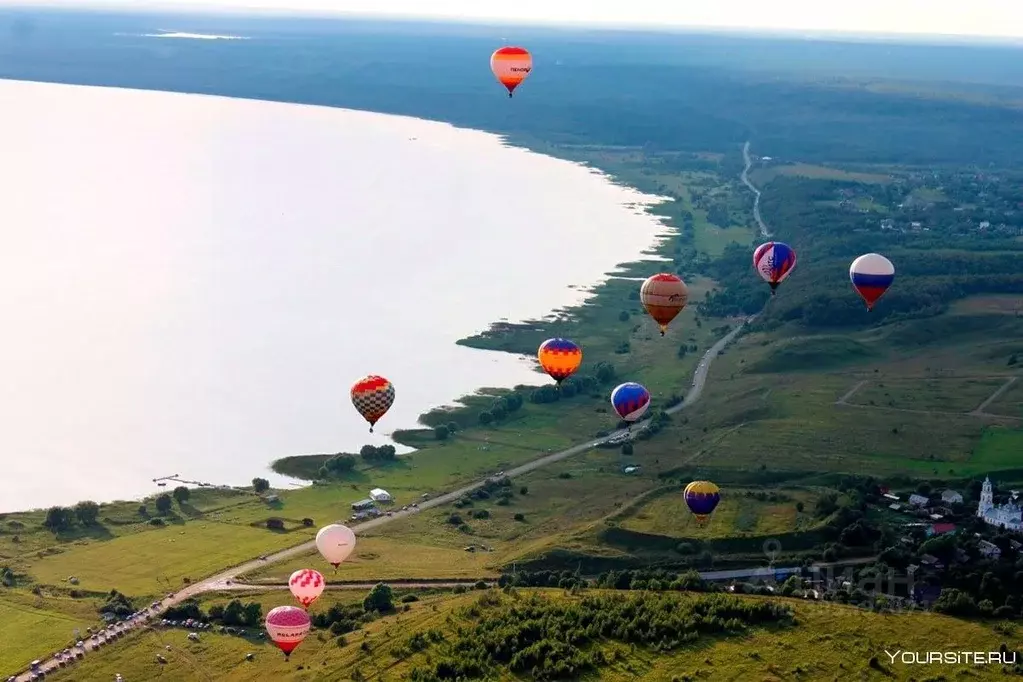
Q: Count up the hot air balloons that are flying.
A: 11